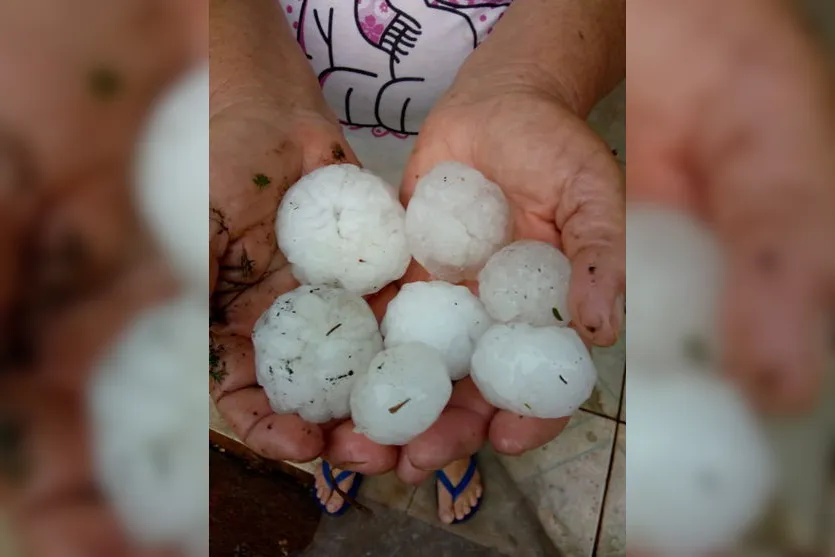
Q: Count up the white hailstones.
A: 7